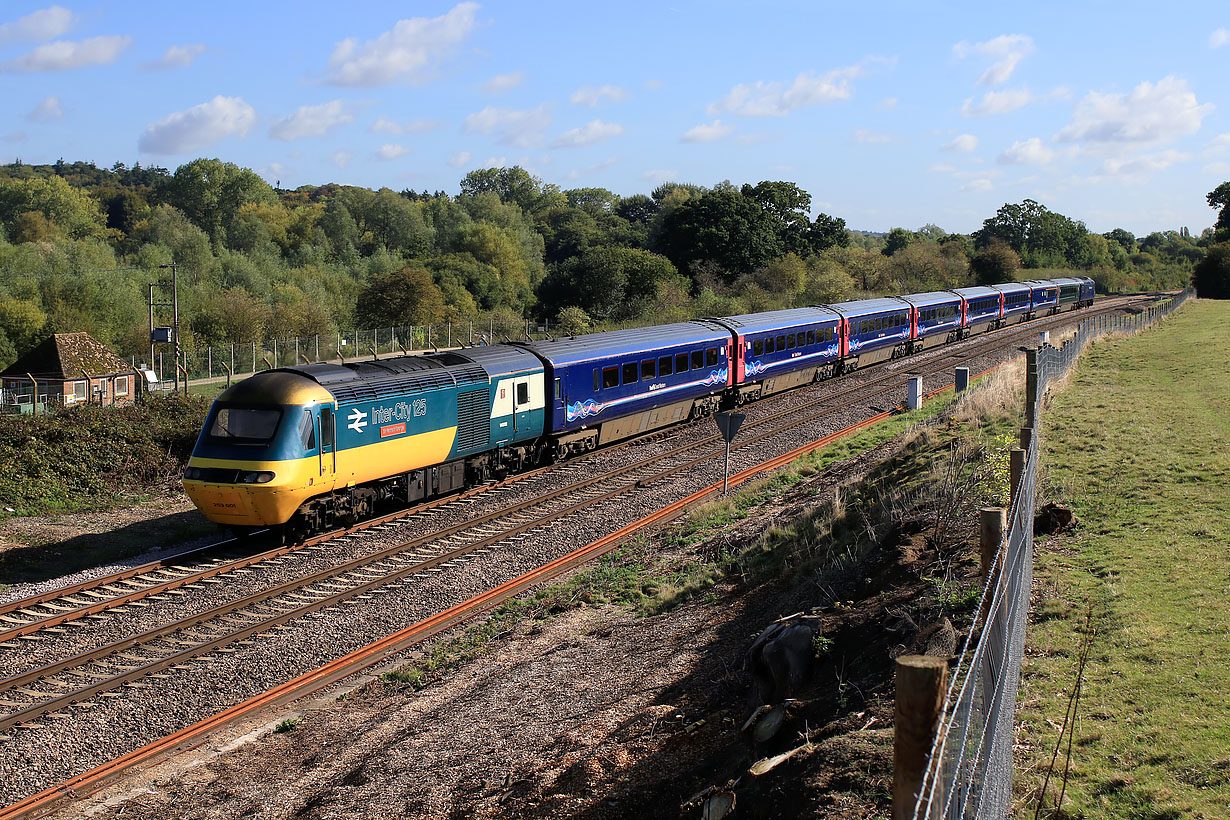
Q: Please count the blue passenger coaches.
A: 7